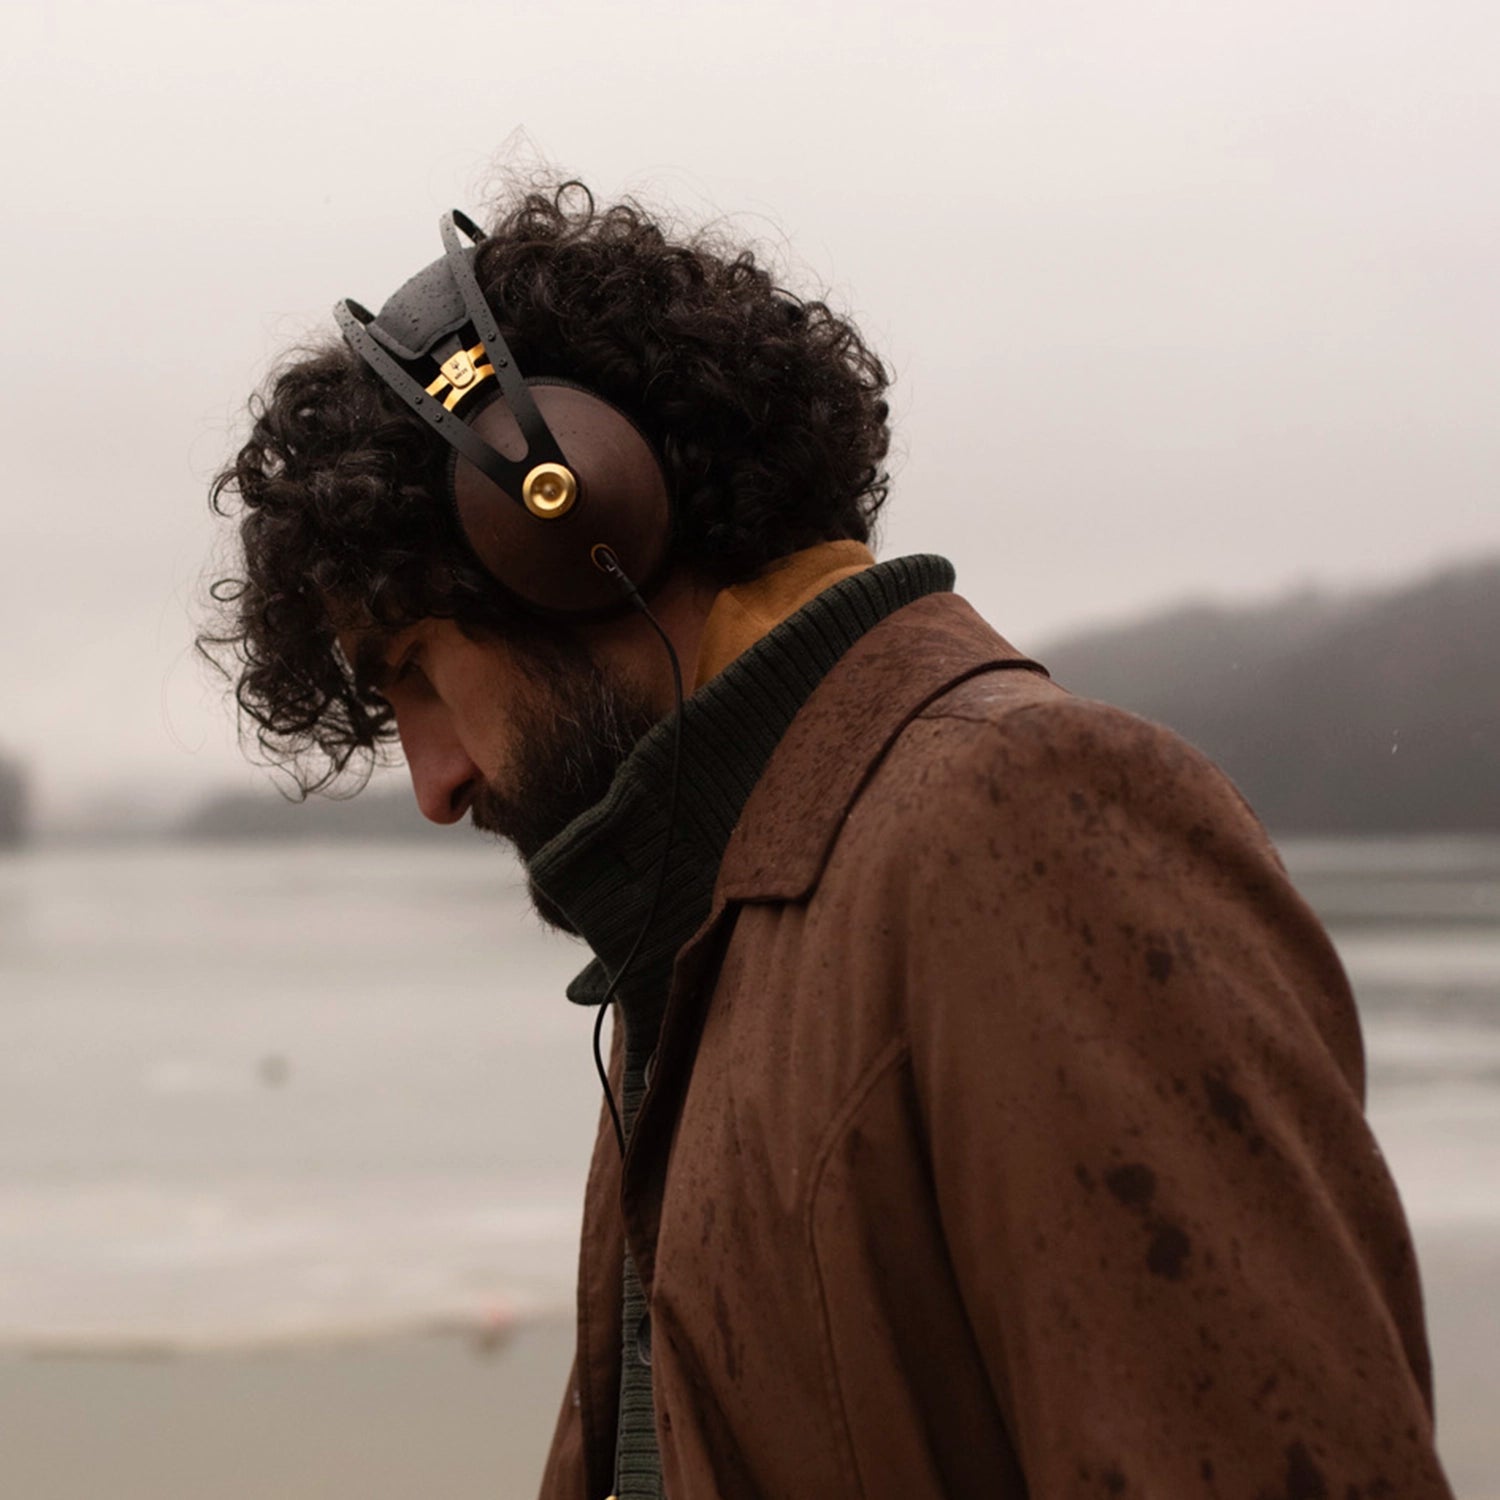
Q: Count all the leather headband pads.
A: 1